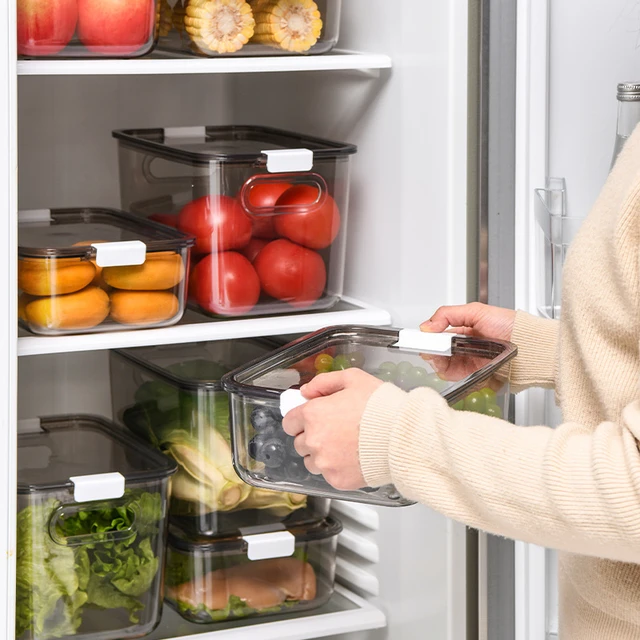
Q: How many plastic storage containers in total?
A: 8